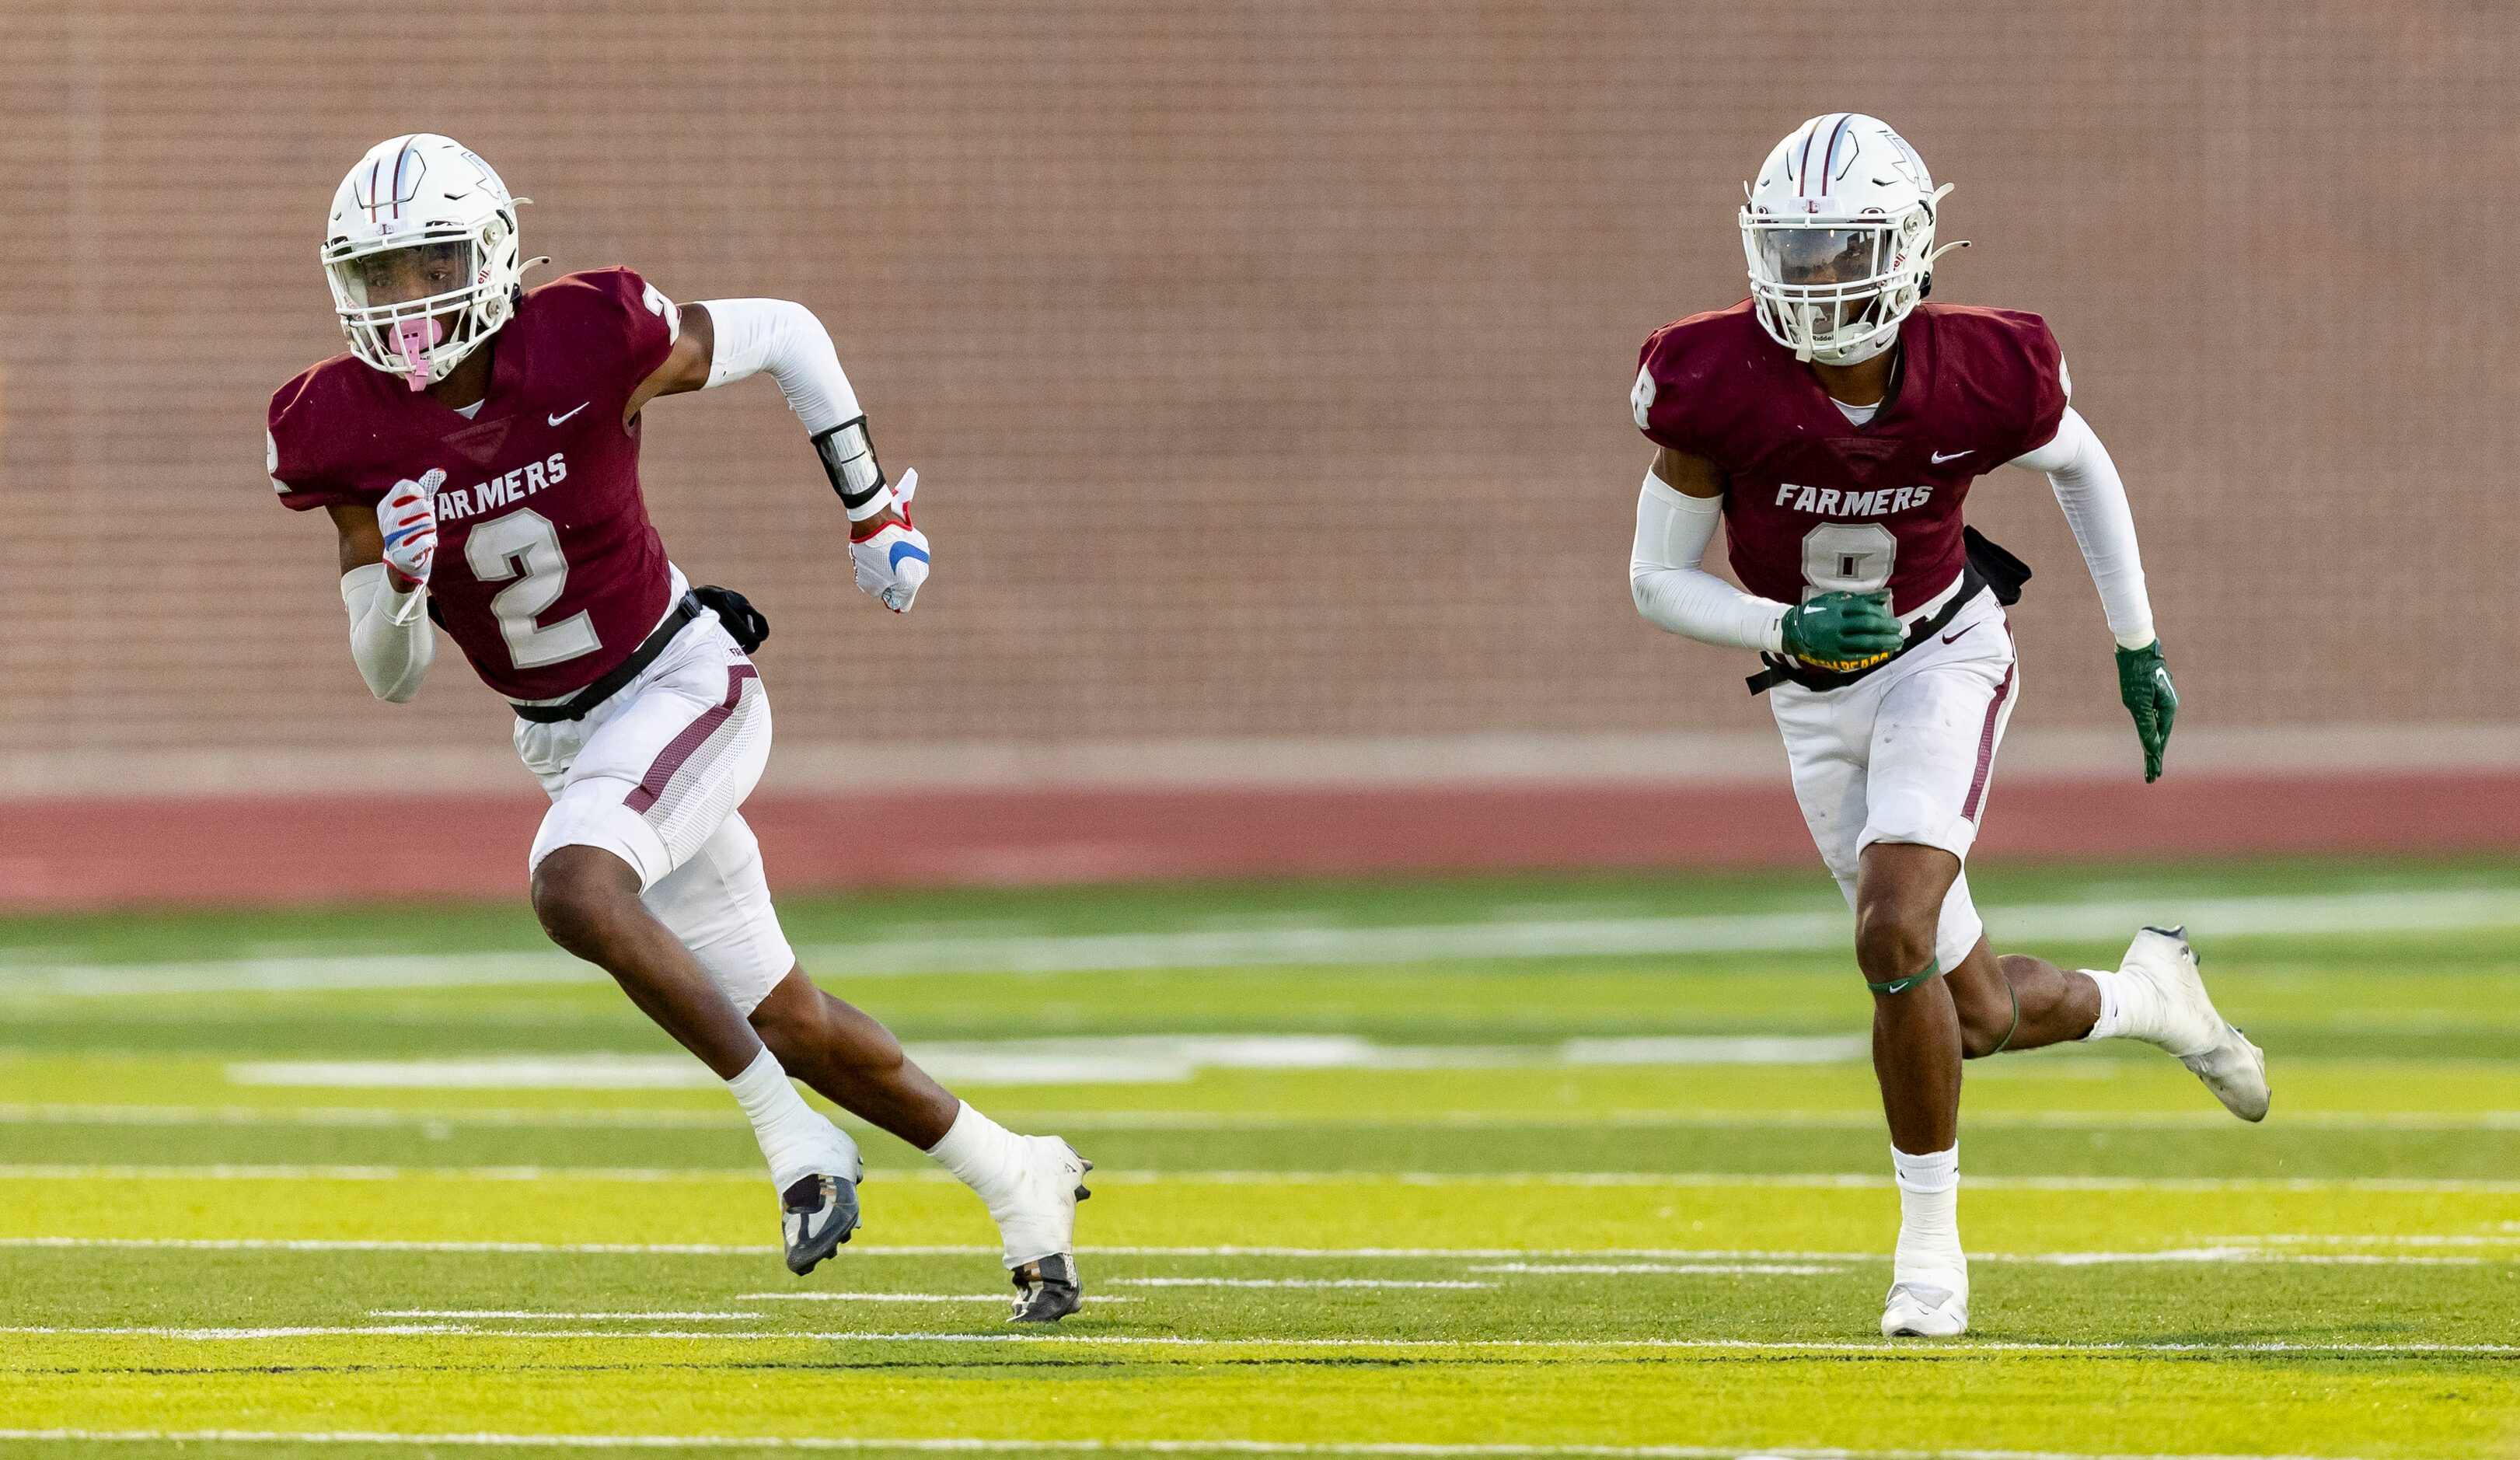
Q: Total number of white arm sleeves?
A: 4